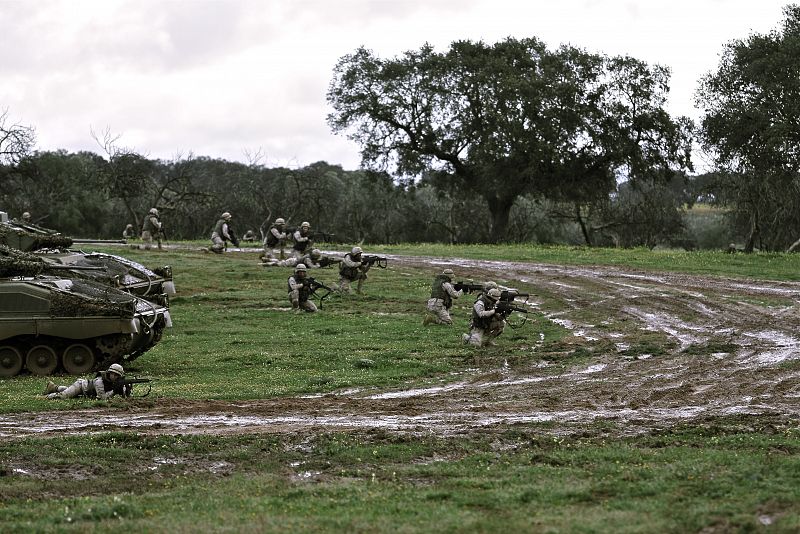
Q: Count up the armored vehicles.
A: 2